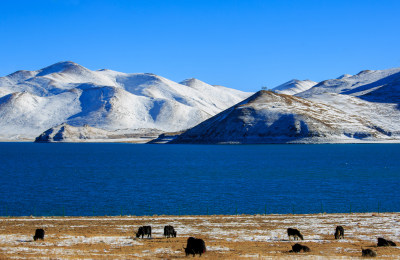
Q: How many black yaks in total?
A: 9